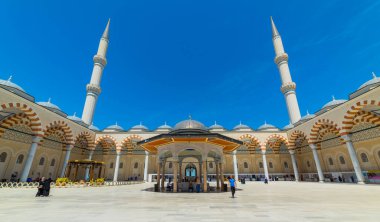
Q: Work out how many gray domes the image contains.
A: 15